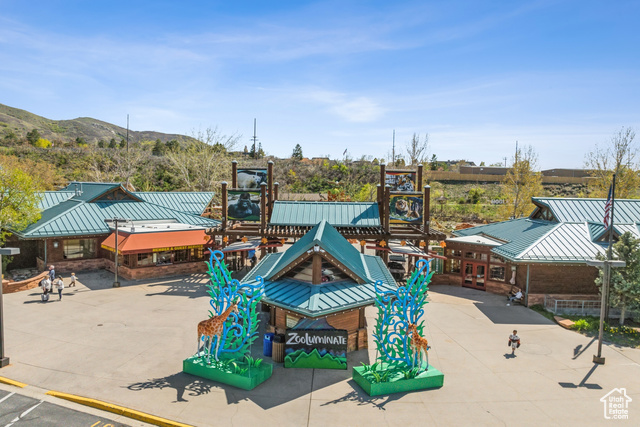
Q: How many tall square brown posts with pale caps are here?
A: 10